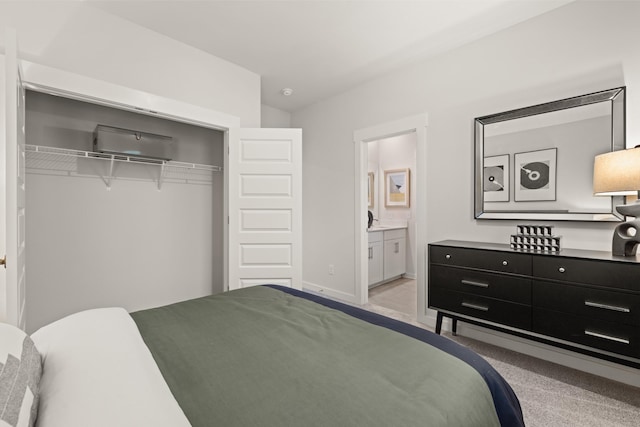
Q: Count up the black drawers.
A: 6